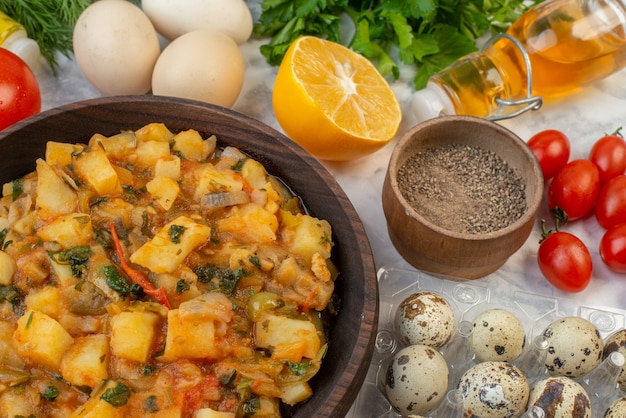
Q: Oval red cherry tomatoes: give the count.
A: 6